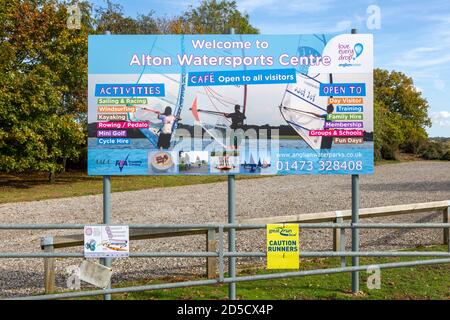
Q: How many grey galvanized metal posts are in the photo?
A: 3